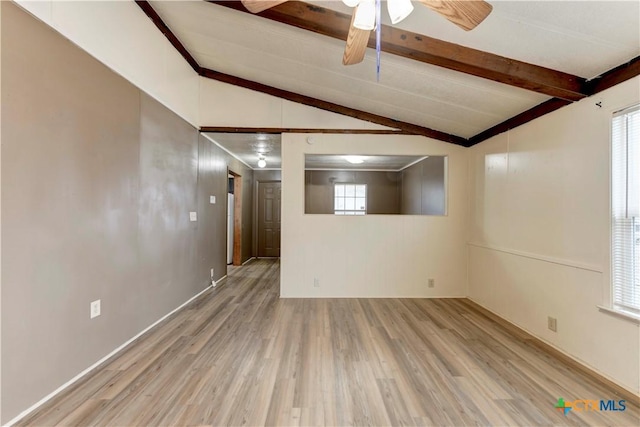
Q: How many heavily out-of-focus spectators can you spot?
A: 0